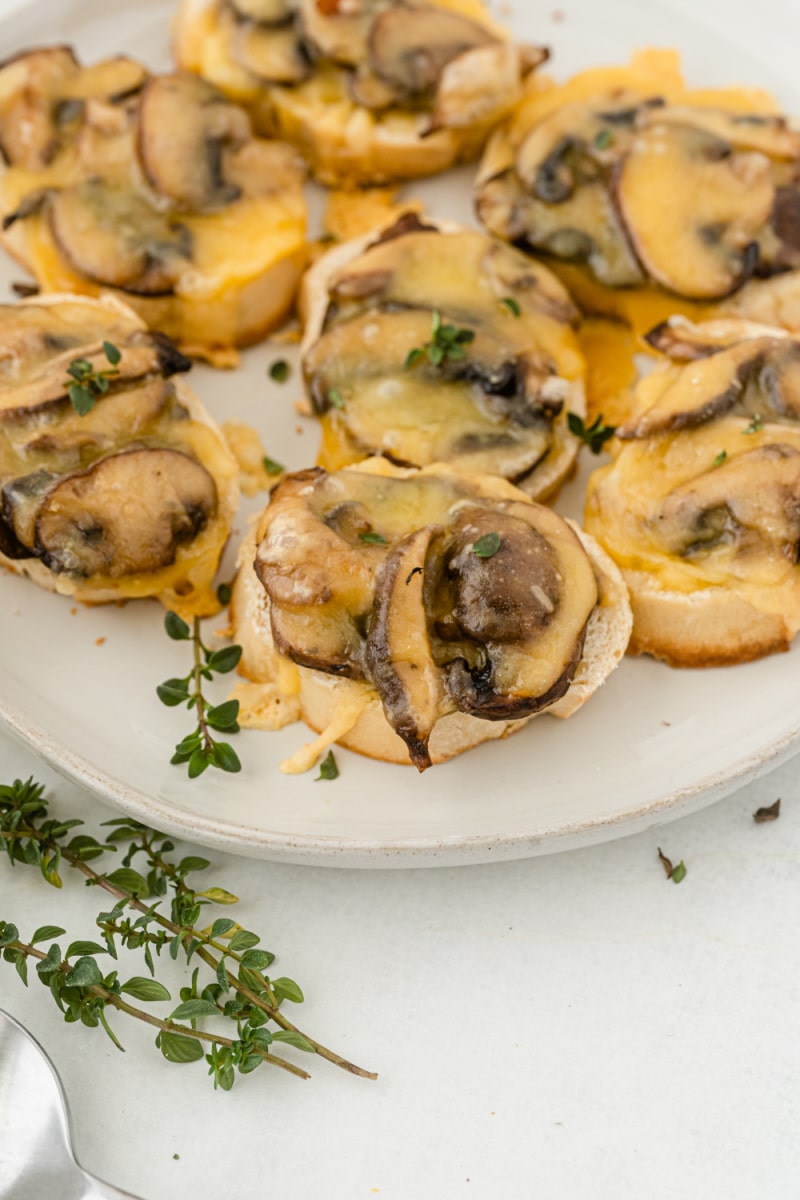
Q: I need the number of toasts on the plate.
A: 7